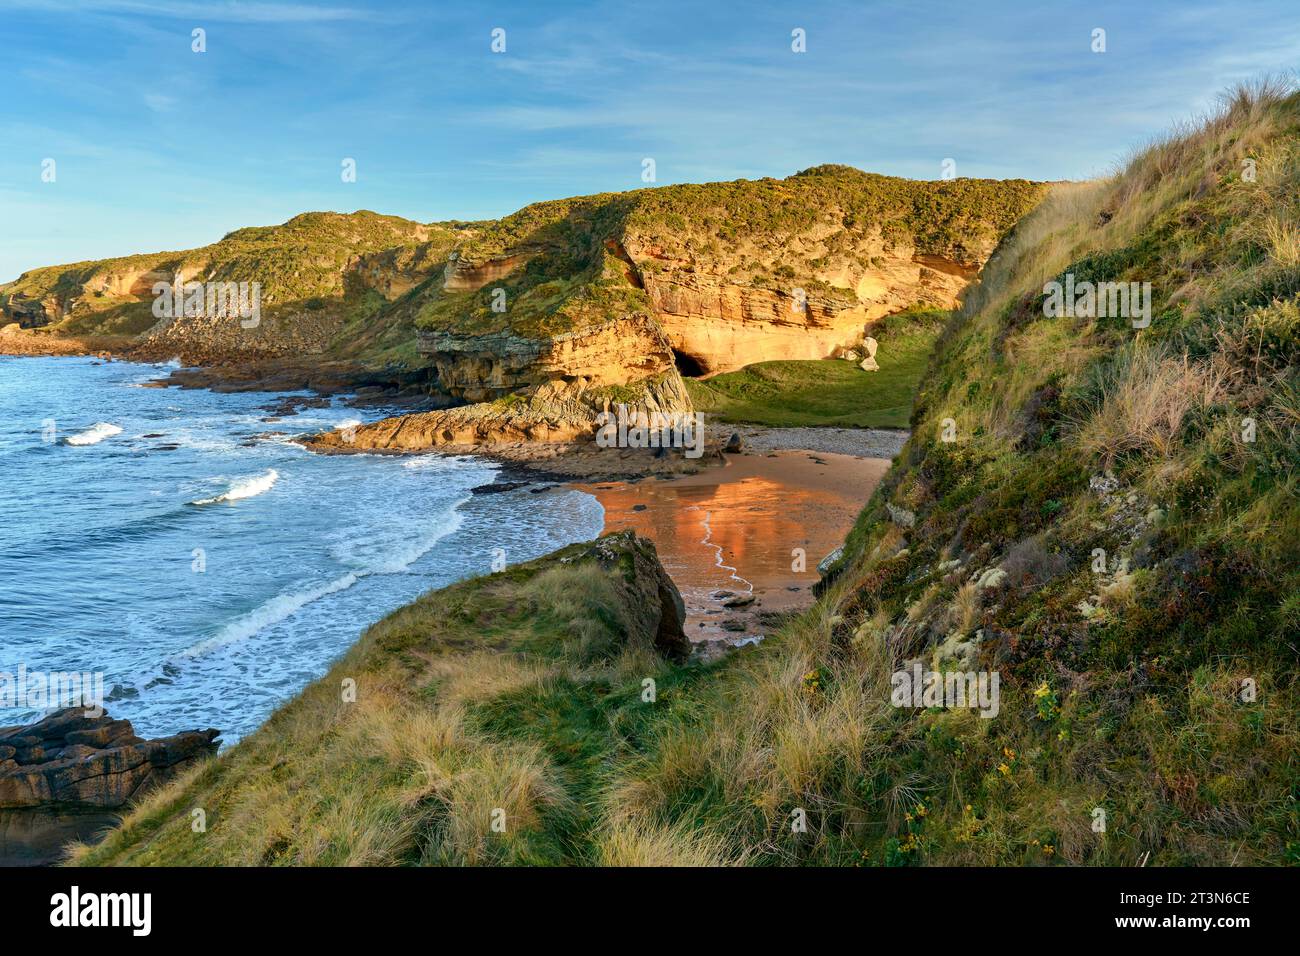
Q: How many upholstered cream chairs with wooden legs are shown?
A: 0